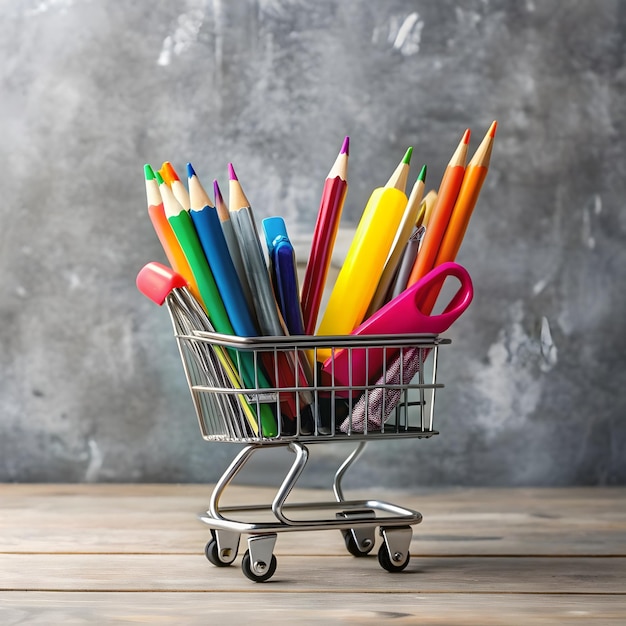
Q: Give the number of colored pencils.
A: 11